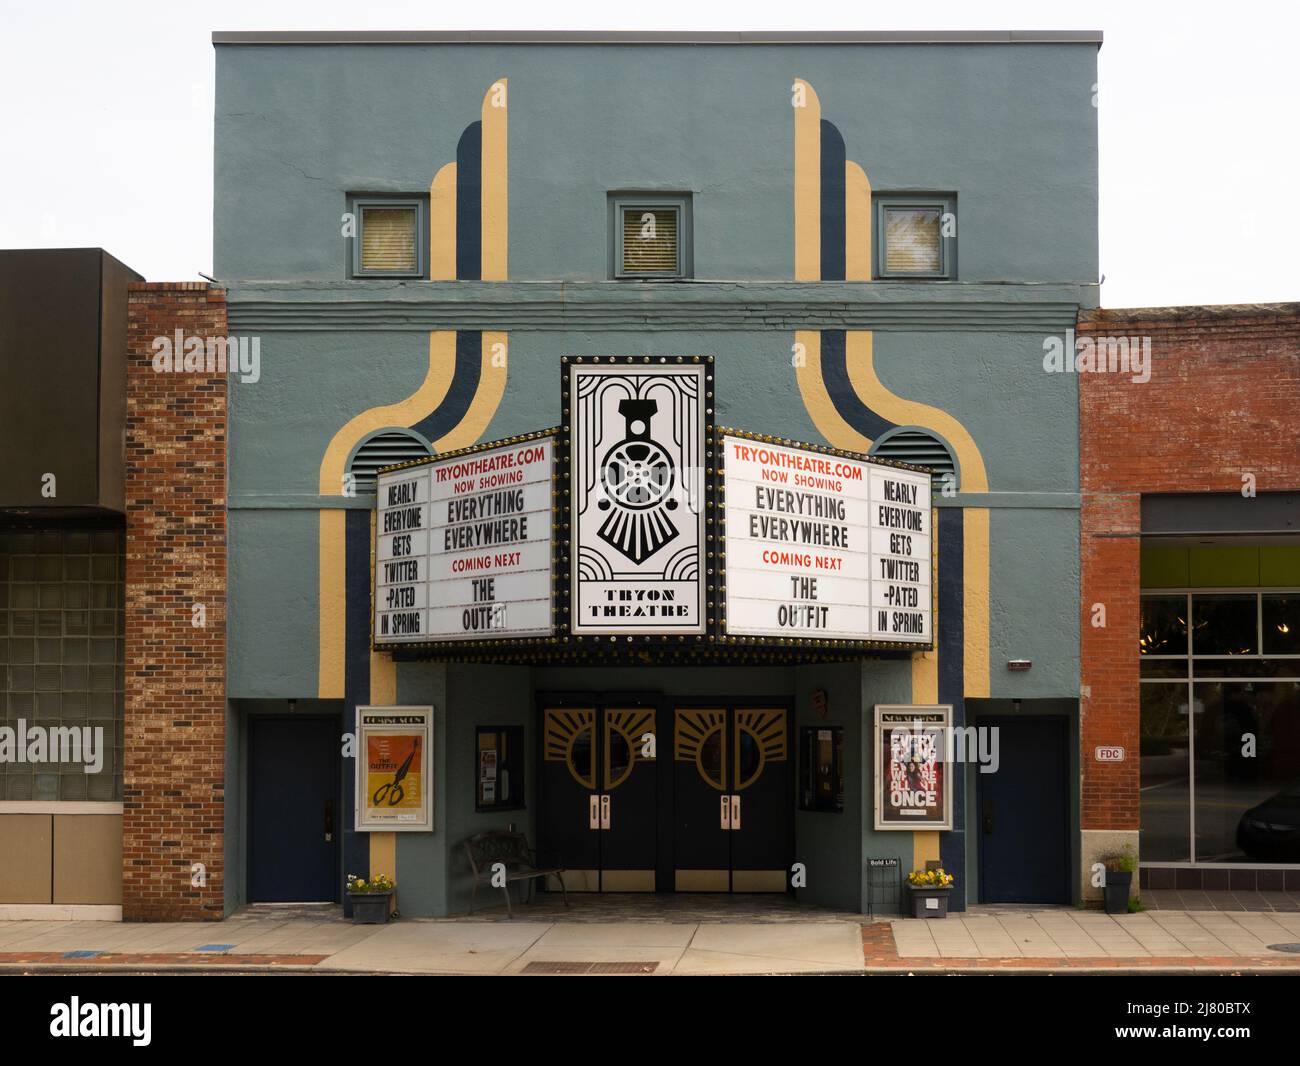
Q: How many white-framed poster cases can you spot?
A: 2